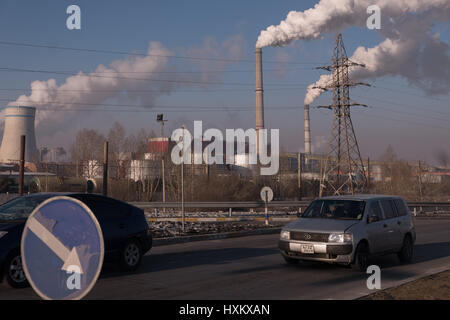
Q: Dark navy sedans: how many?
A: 1